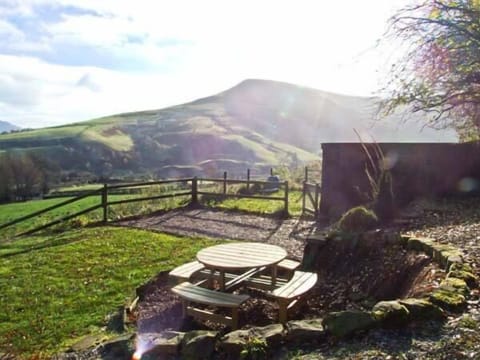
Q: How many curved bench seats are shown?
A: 4